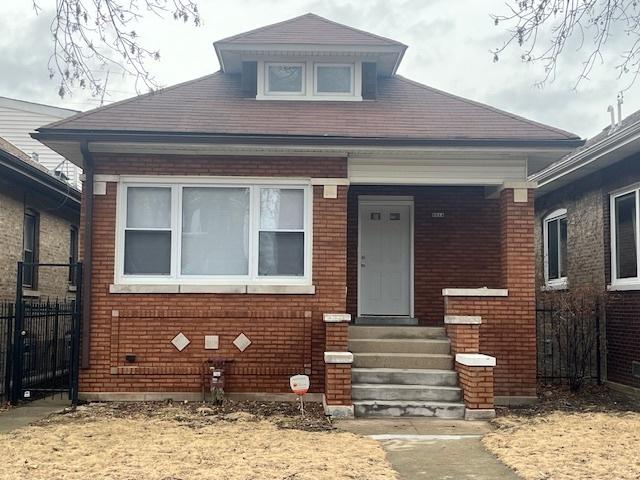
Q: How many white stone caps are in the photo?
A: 5